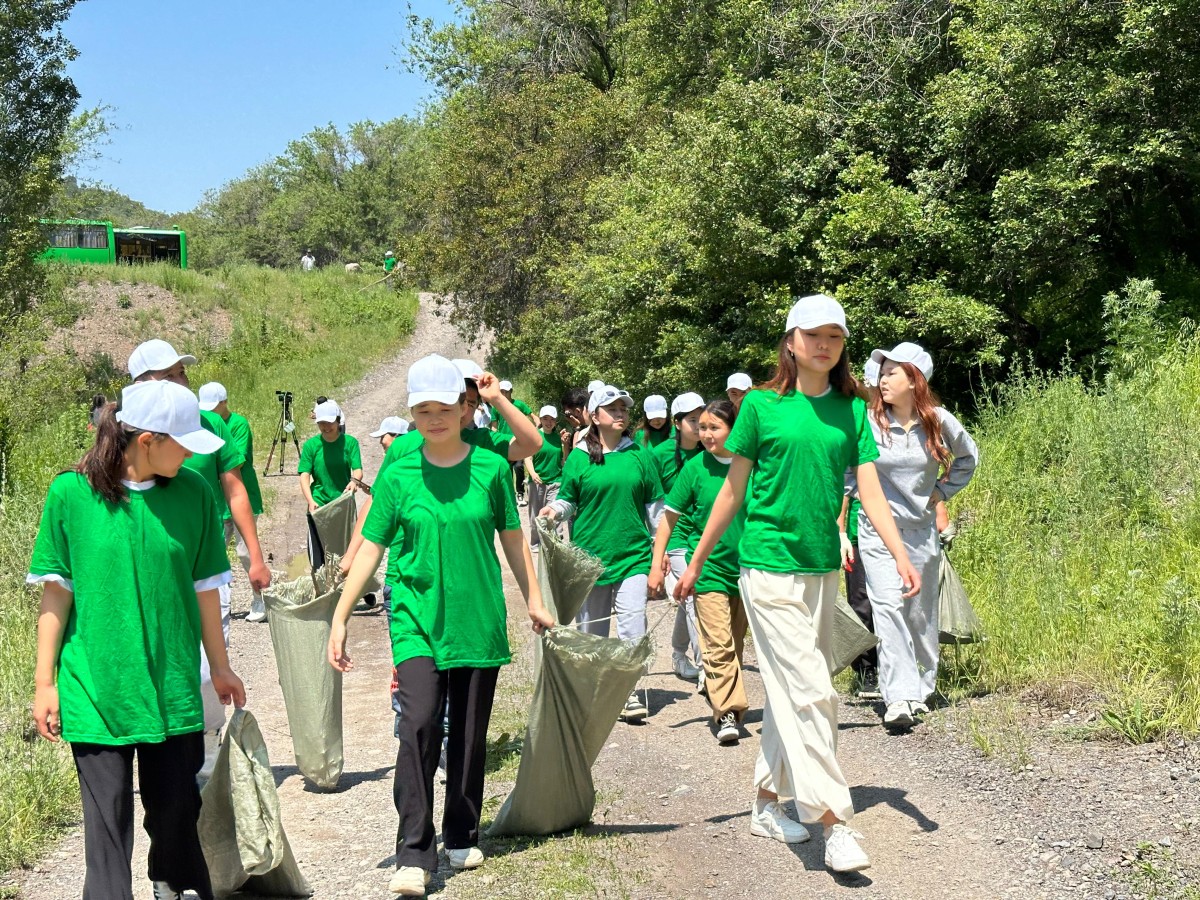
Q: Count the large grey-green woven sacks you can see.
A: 7